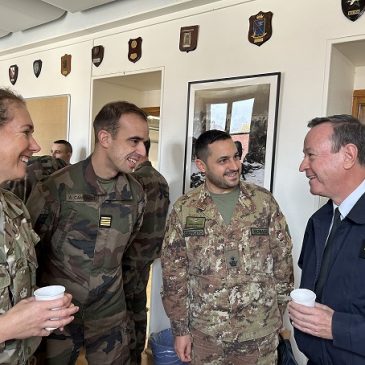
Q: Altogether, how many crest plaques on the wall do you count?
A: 8